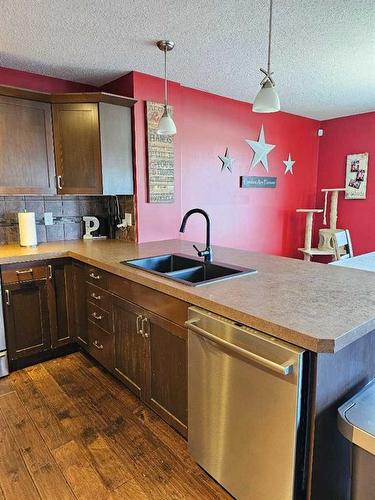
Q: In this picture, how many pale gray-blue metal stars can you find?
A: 3